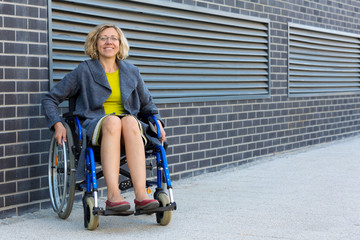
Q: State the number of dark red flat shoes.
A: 2